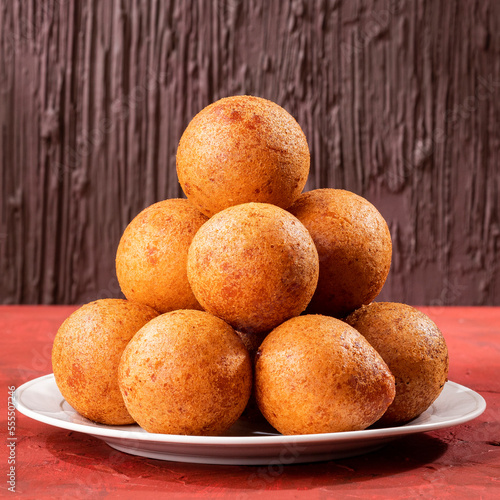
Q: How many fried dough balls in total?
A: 8